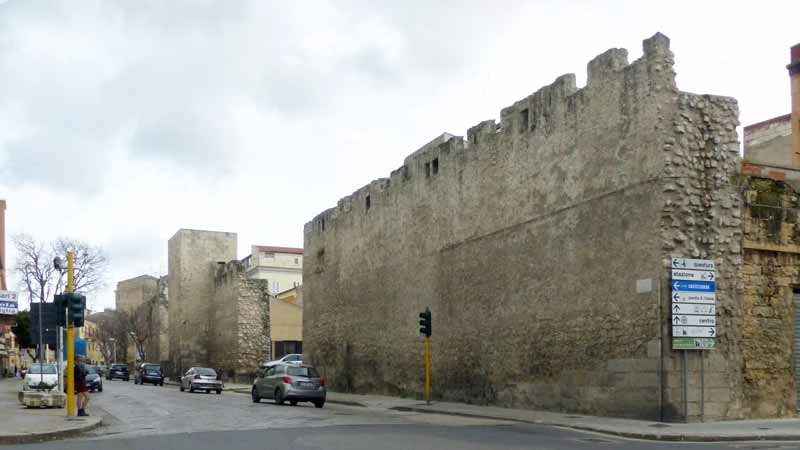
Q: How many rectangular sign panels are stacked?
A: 8